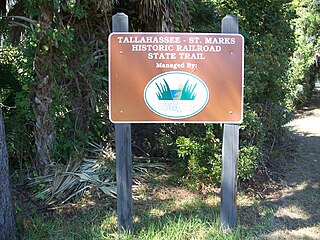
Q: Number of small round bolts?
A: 4